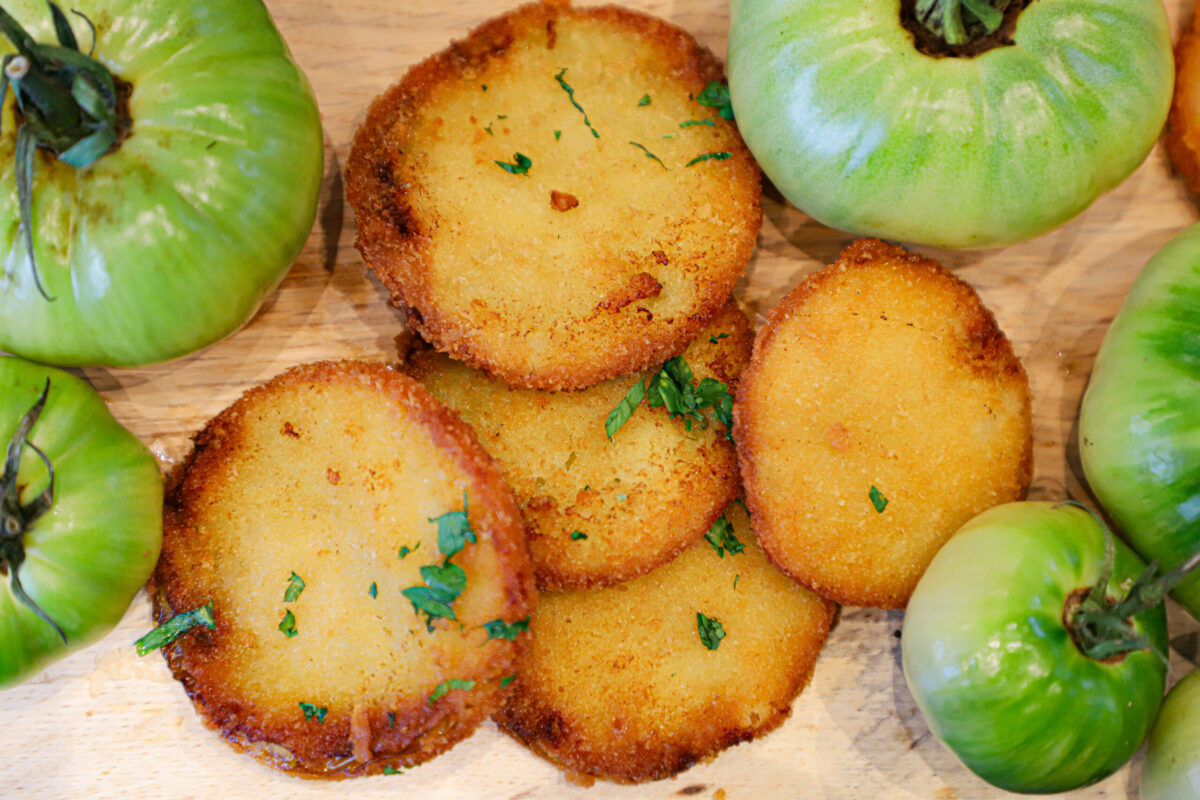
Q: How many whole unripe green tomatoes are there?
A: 6